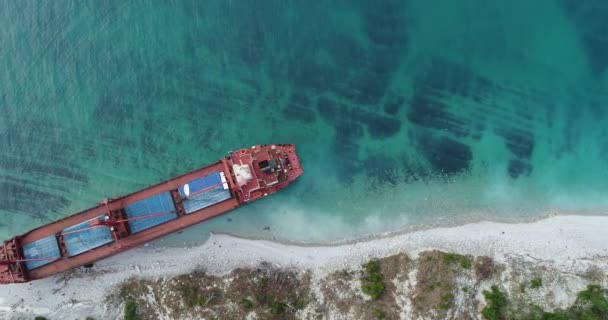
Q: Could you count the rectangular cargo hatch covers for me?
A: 4